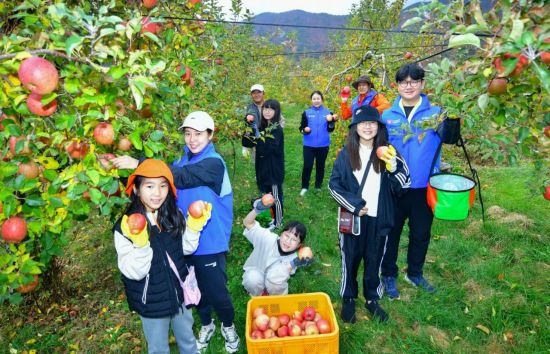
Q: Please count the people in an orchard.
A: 9